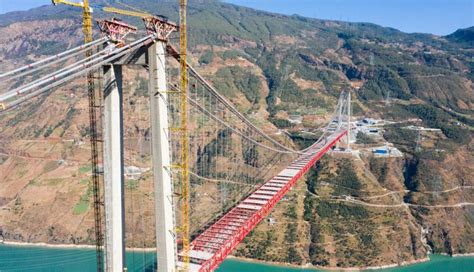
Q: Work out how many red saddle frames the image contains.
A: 2